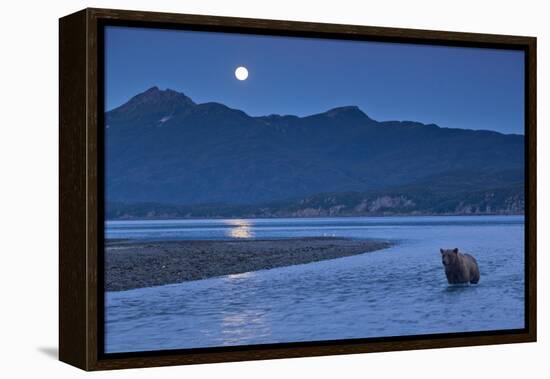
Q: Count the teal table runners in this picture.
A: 0